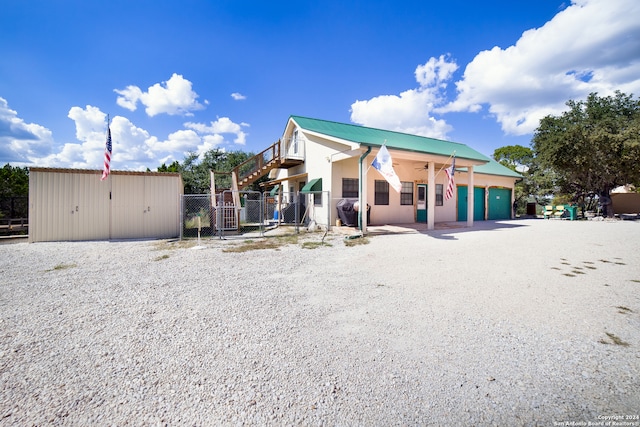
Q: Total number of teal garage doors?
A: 2